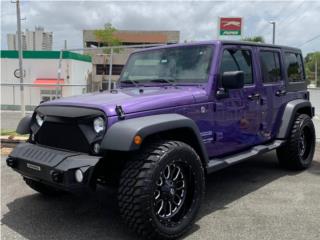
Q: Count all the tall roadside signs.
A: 1